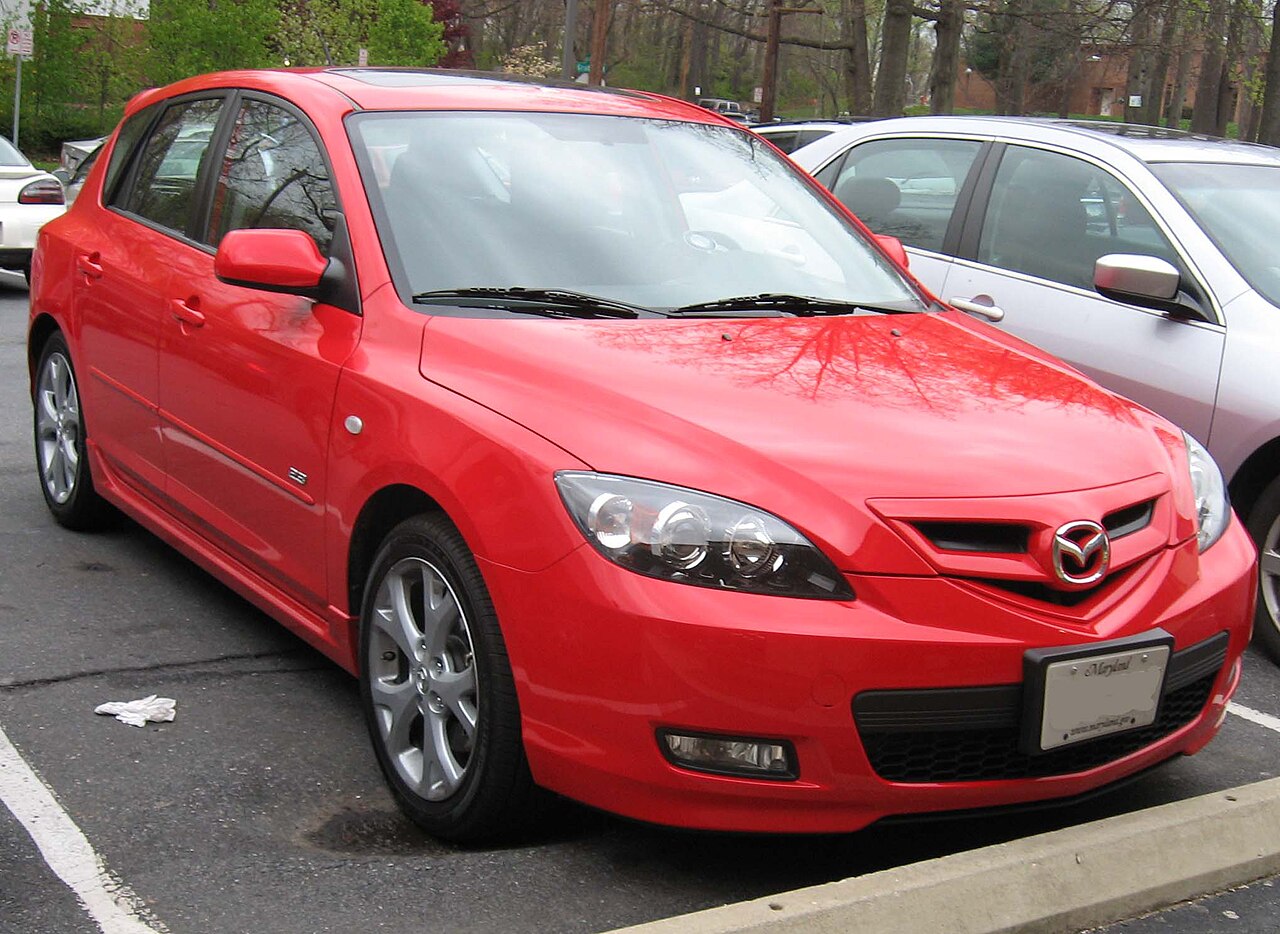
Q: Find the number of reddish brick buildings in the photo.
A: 2